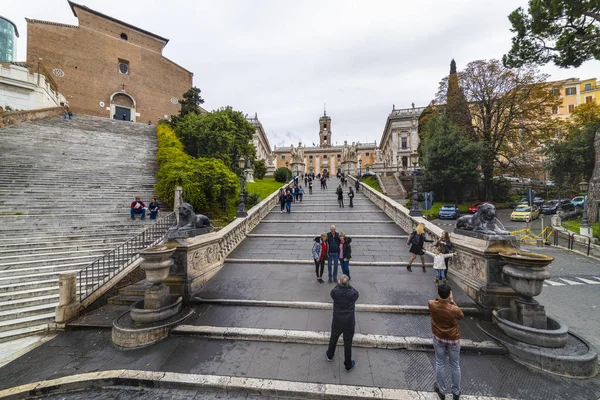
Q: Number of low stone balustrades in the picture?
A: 2